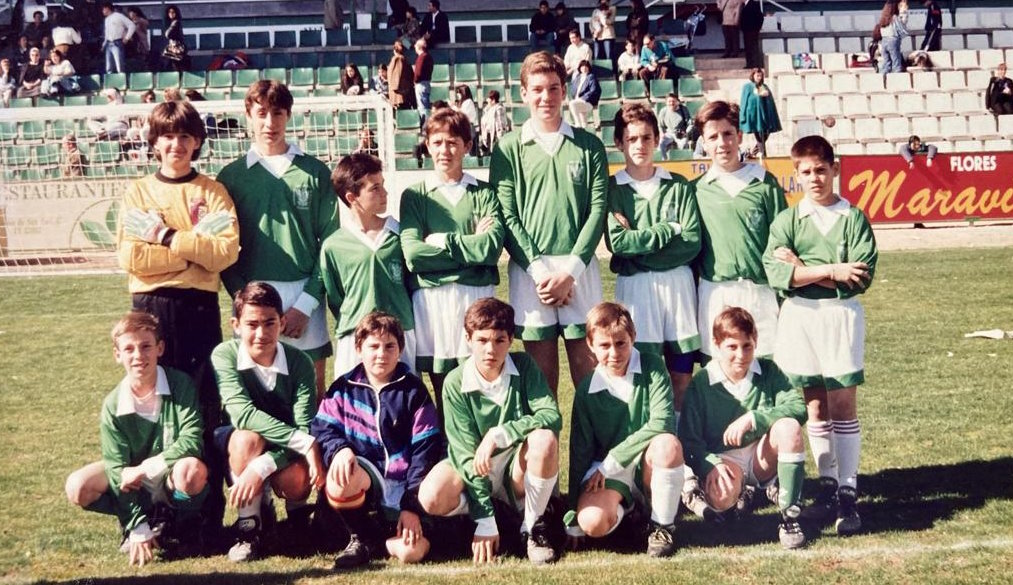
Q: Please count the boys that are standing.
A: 8